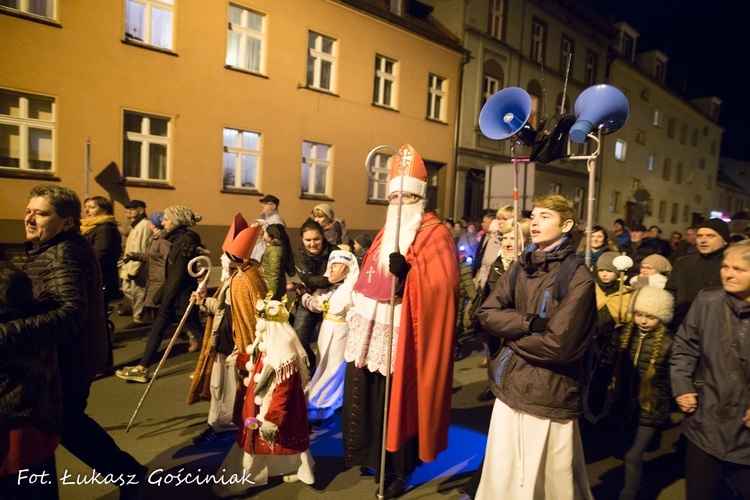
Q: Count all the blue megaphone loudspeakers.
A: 2